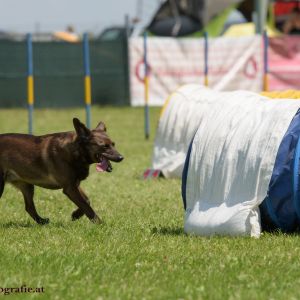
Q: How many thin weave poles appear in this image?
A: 5